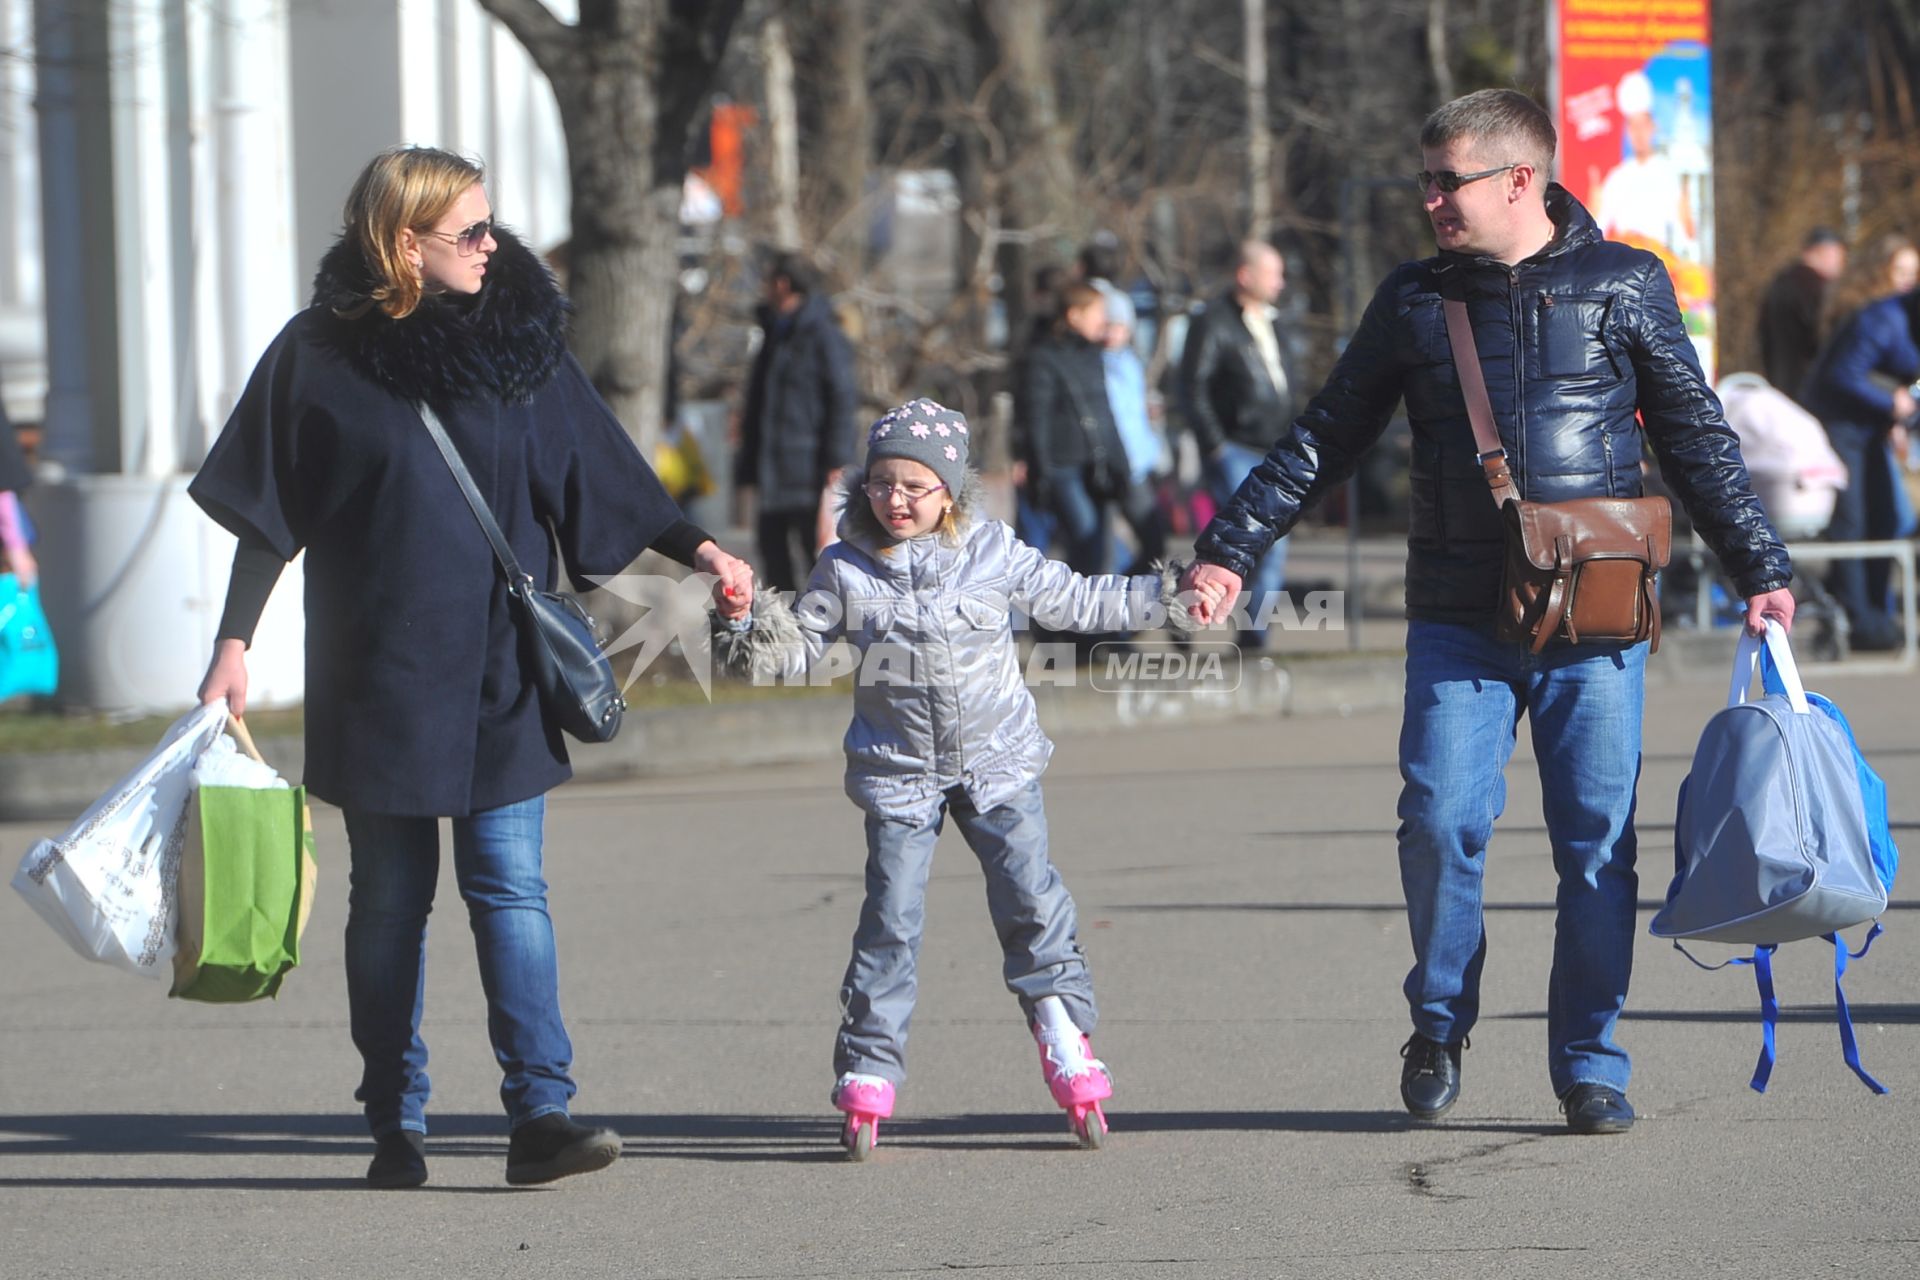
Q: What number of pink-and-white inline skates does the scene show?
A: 2